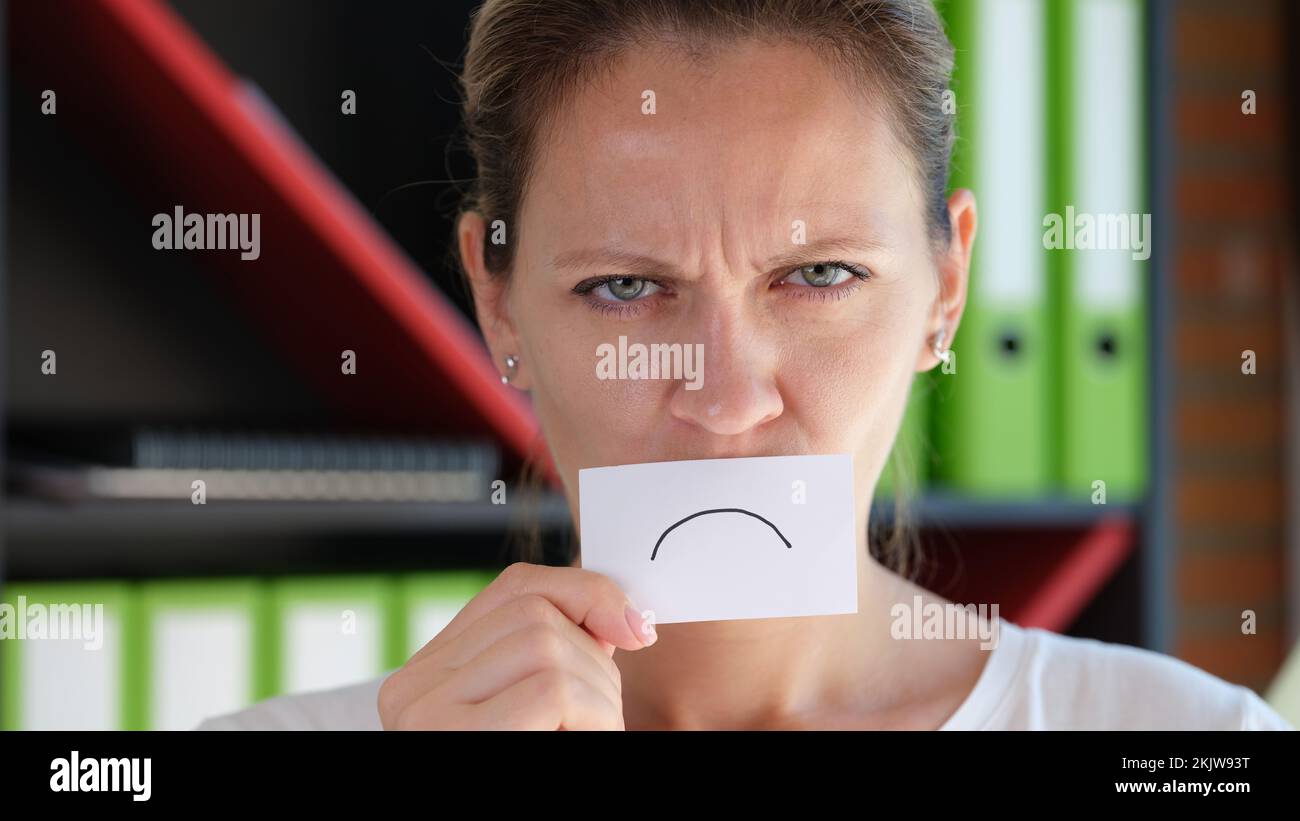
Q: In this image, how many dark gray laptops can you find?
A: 0